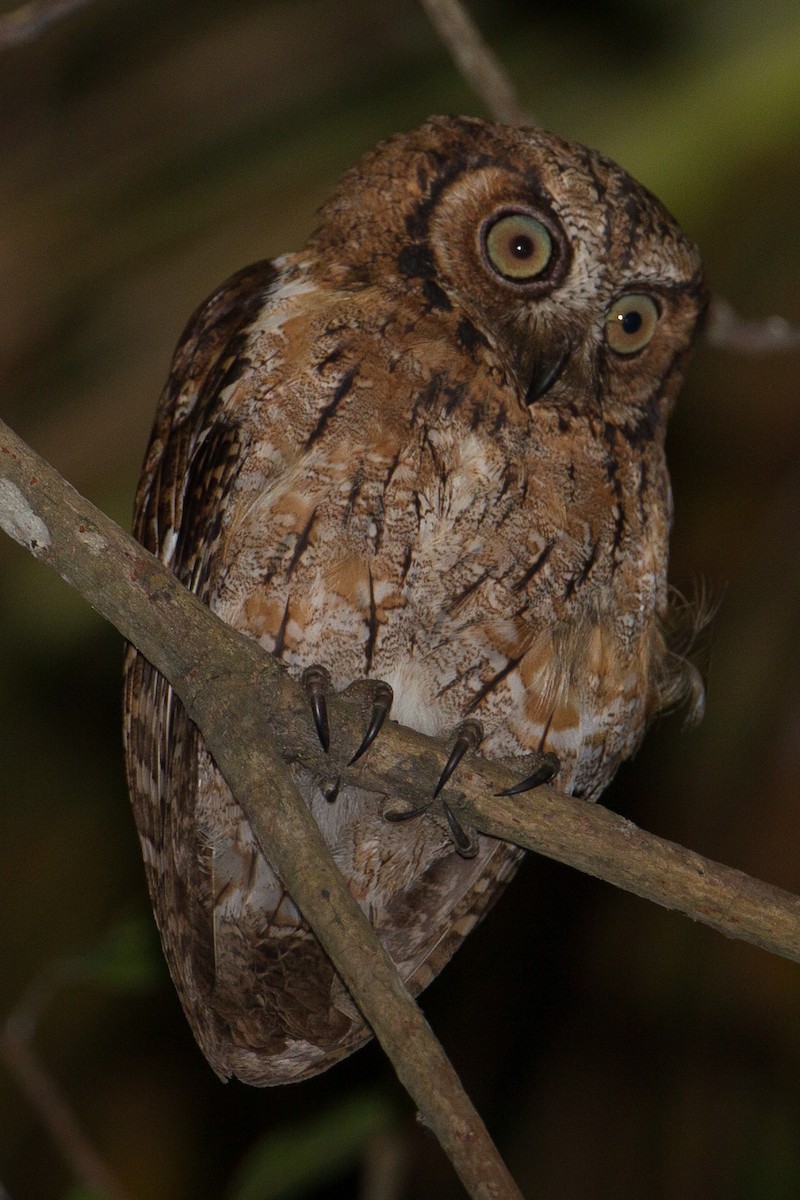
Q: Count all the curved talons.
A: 7